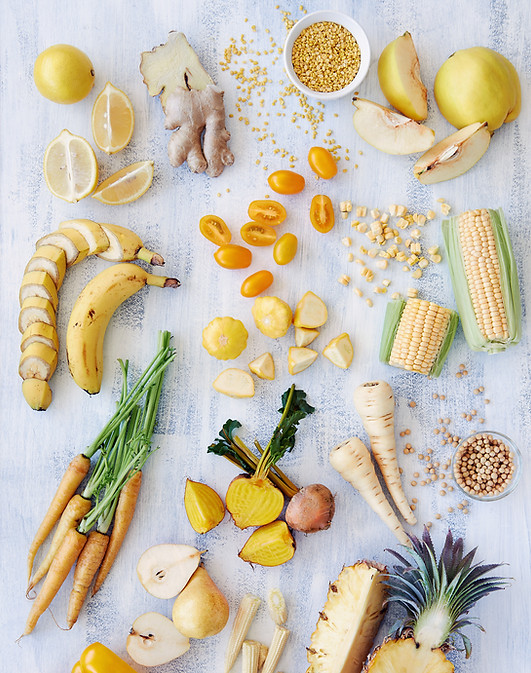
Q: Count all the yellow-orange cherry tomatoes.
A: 9